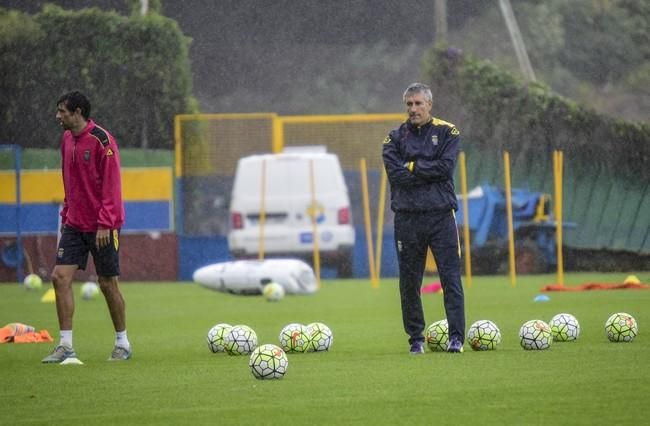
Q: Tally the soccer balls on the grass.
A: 13